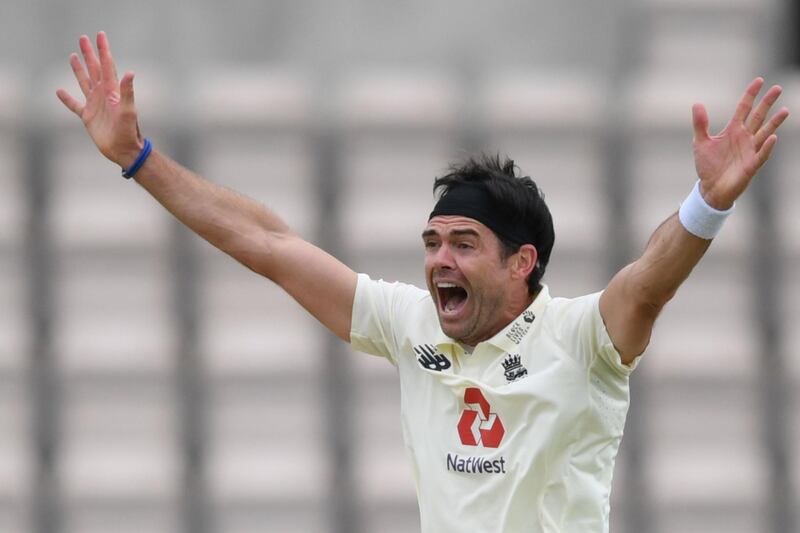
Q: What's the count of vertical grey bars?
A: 6